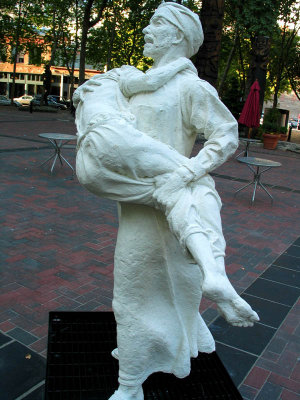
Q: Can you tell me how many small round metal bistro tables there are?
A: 3